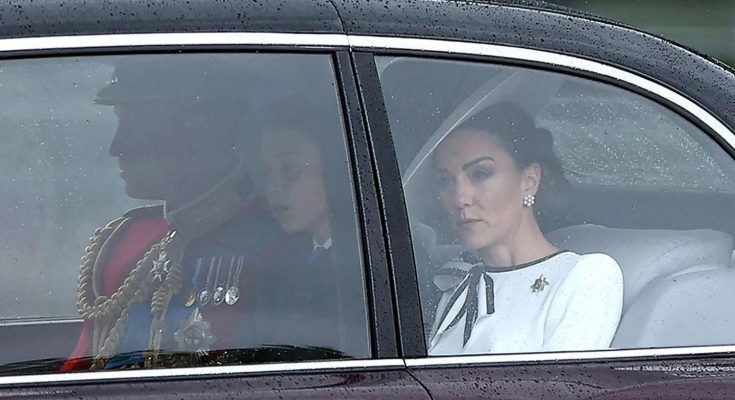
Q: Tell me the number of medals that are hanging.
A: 4